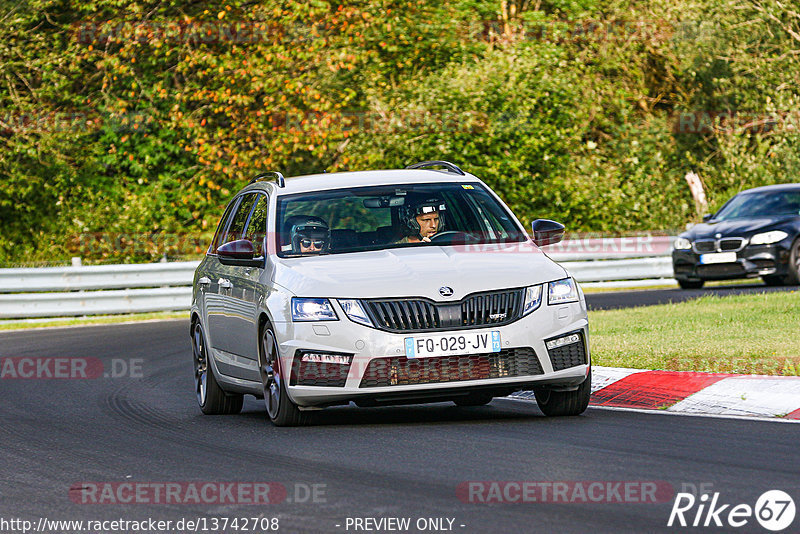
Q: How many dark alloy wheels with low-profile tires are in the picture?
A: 2